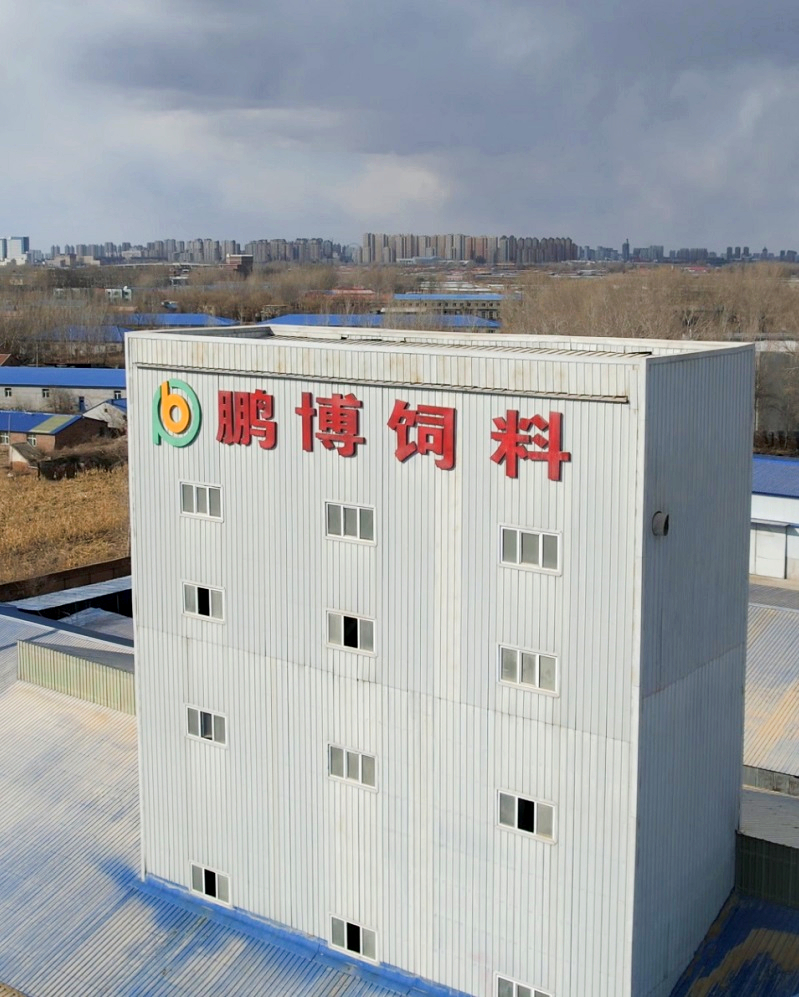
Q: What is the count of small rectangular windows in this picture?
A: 12